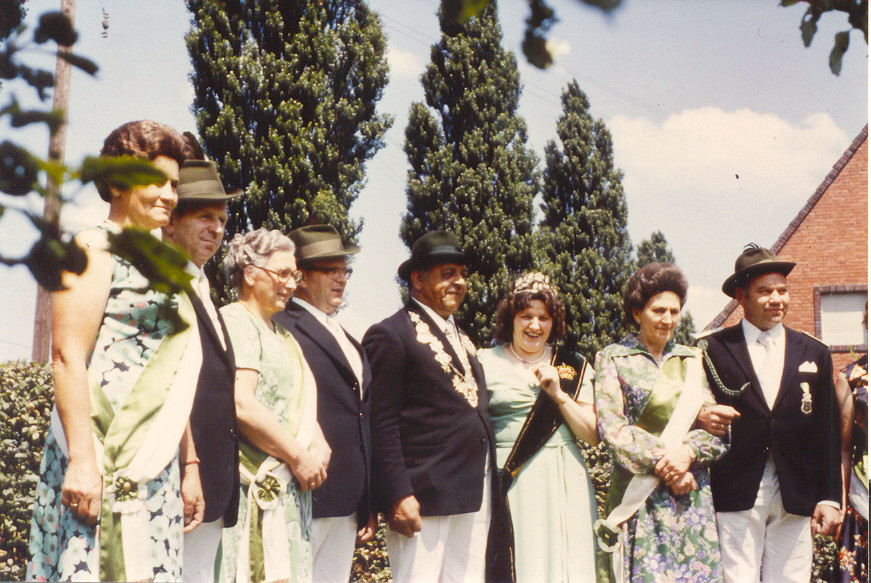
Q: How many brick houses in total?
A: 1